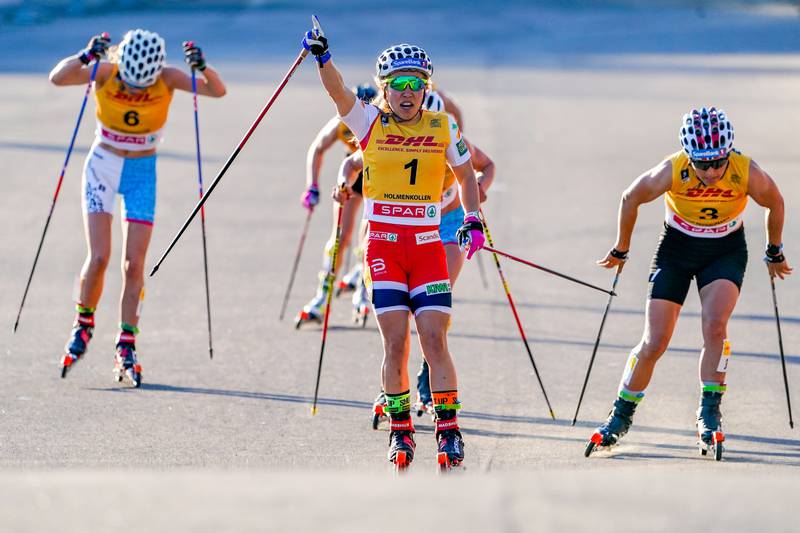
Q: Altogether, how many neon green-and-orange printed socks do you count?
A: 2